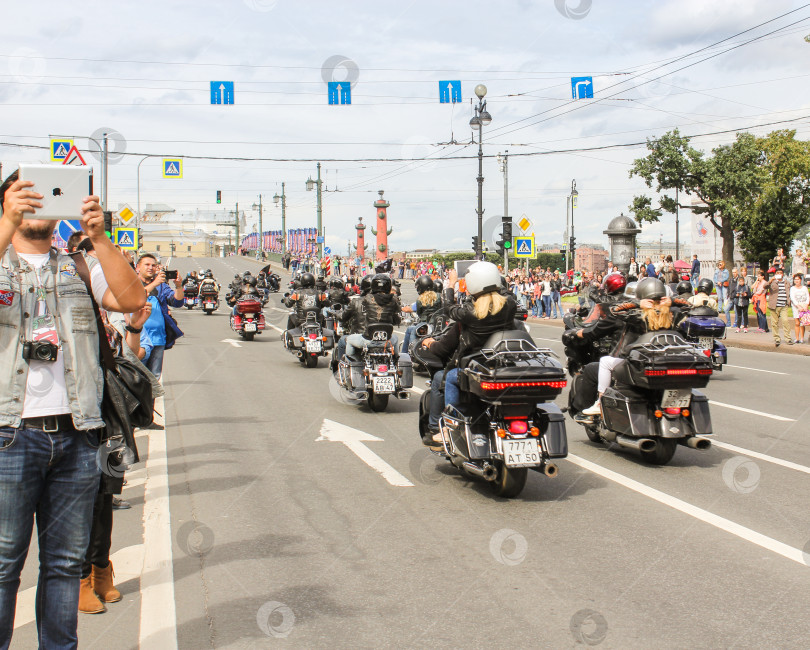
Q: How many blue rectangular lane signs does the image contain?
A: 4